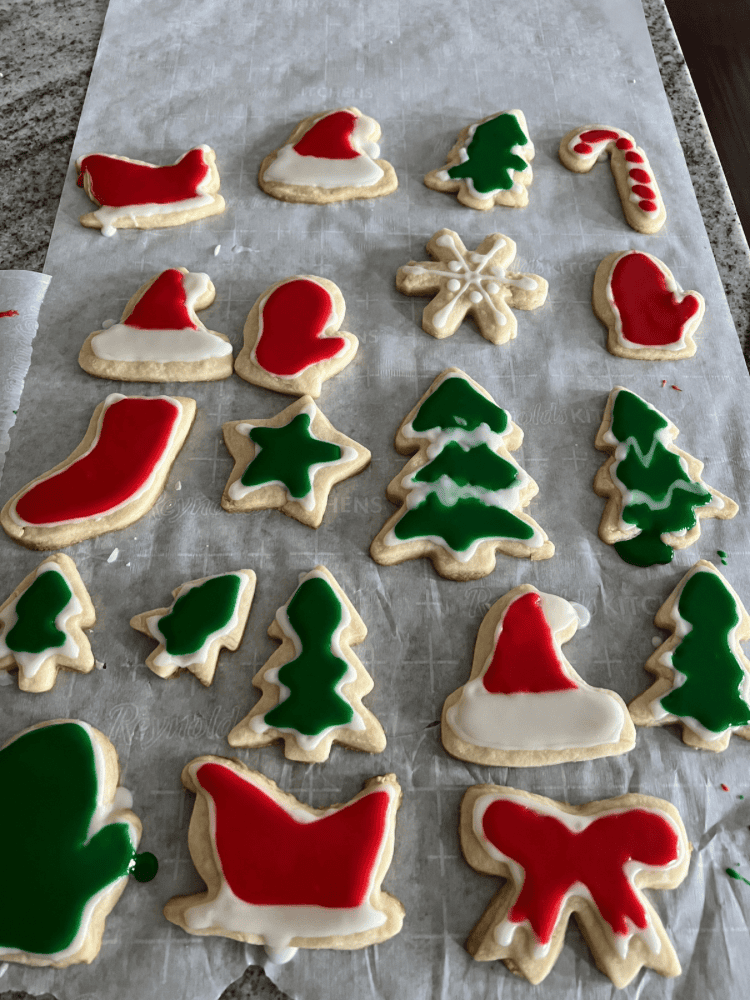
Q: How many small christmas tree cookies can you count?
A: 3